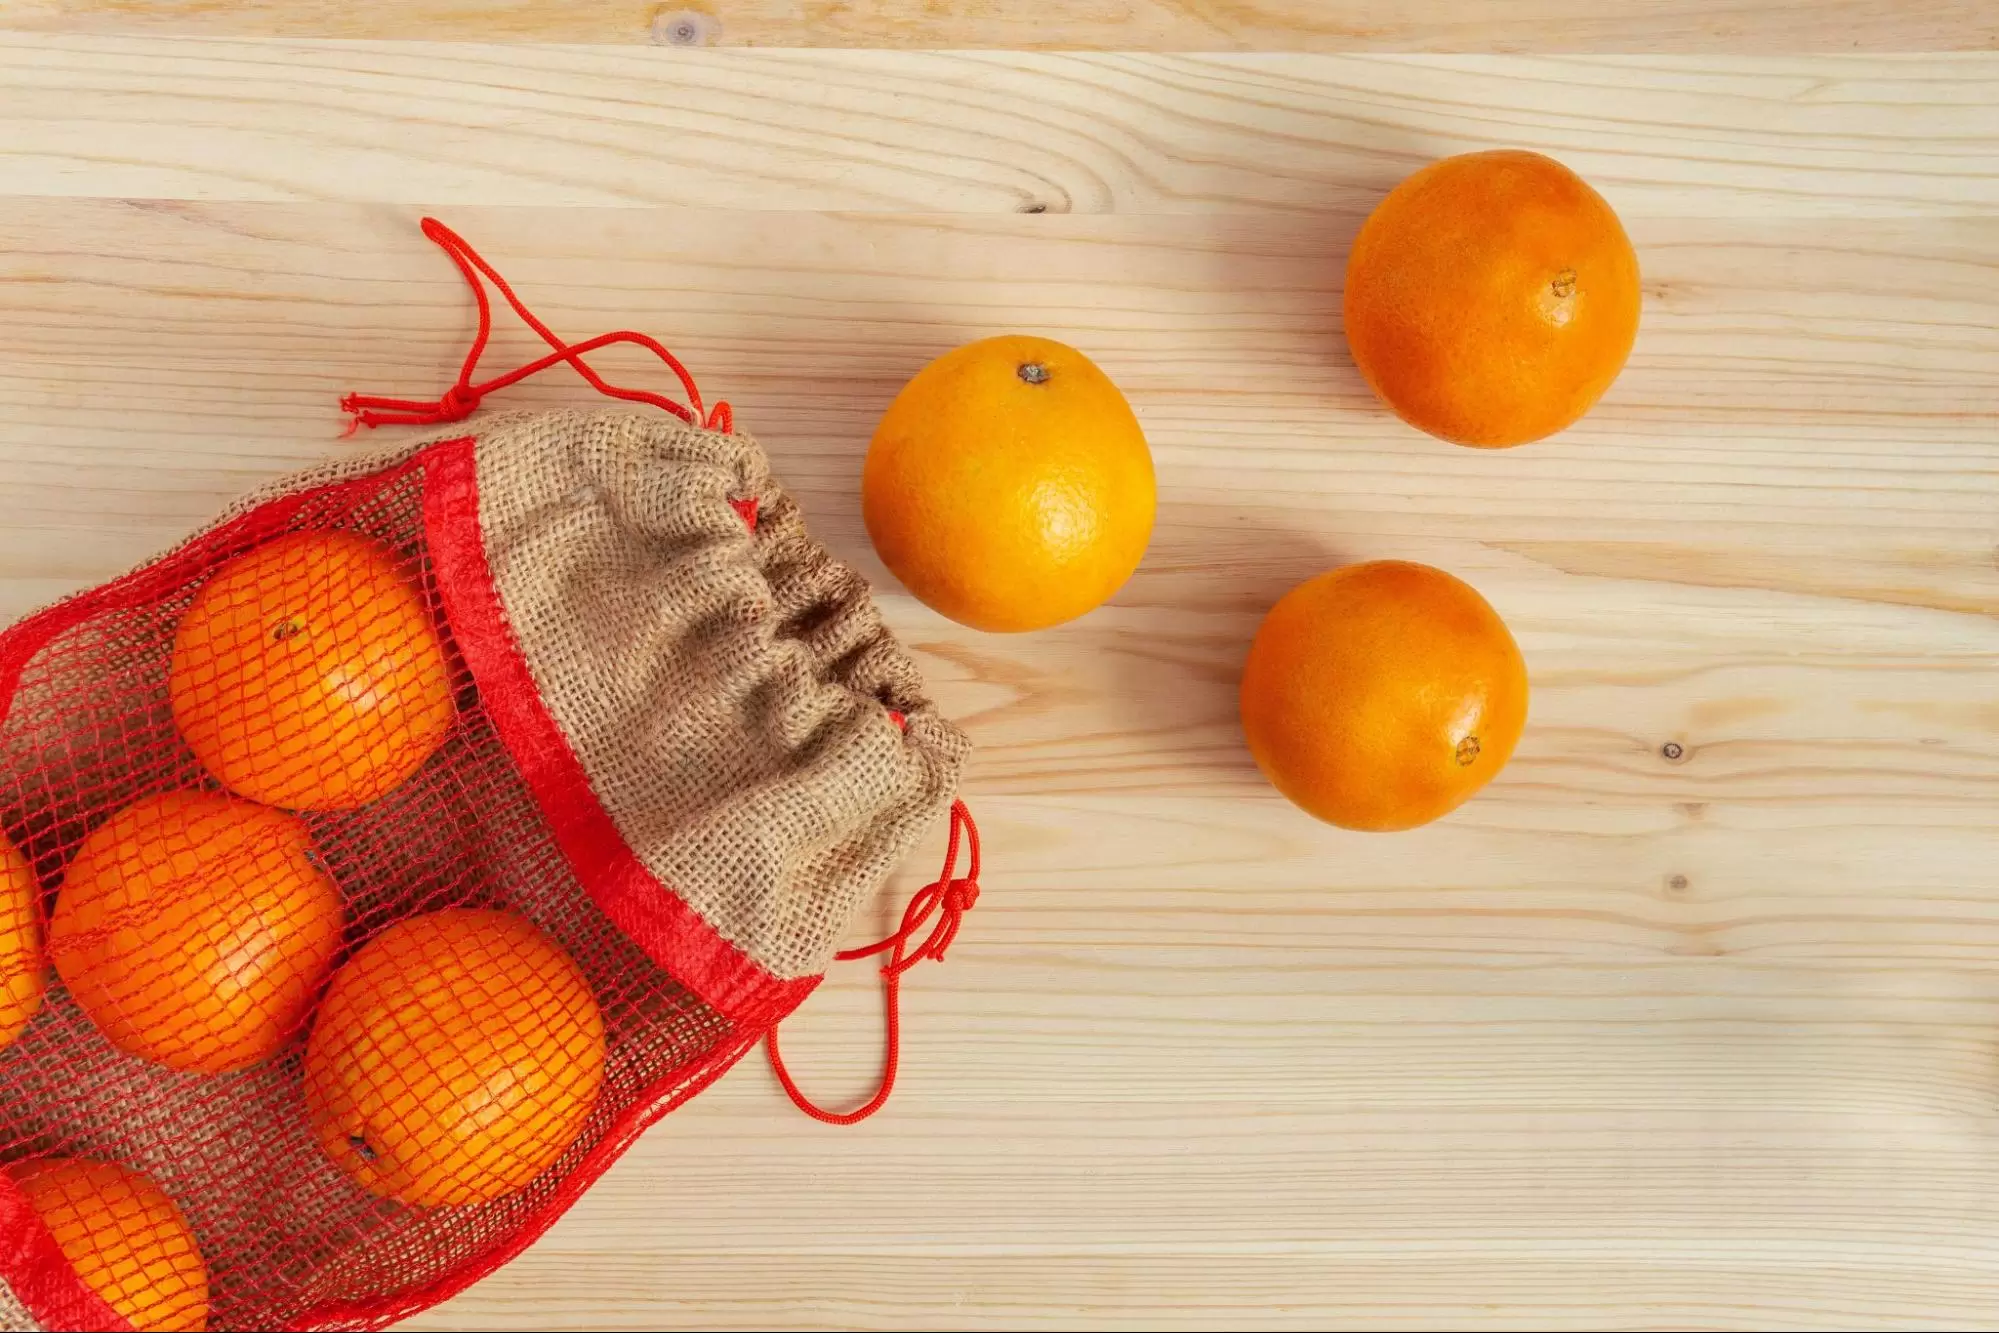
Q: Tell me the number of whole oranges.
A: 6